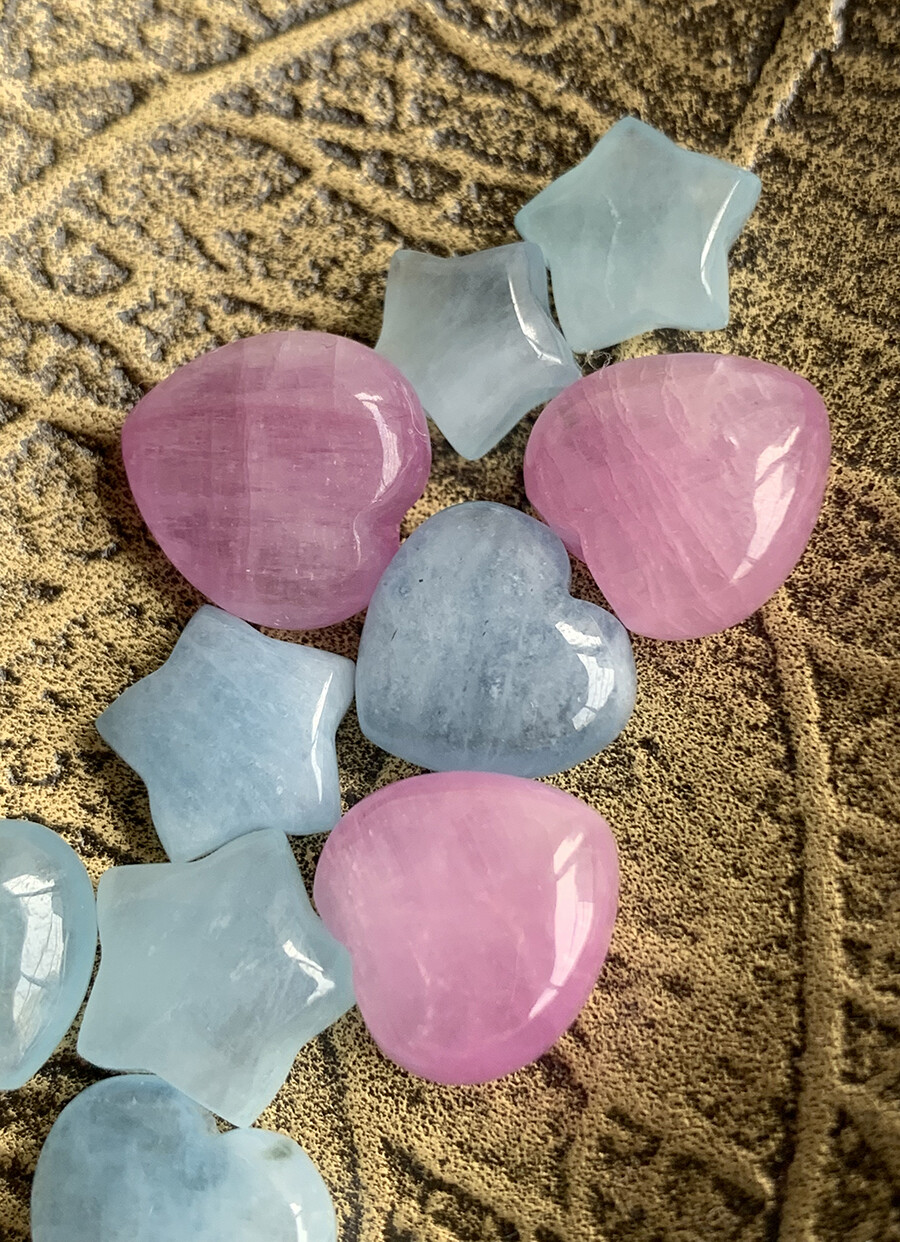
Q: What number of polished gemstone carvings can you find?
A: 10